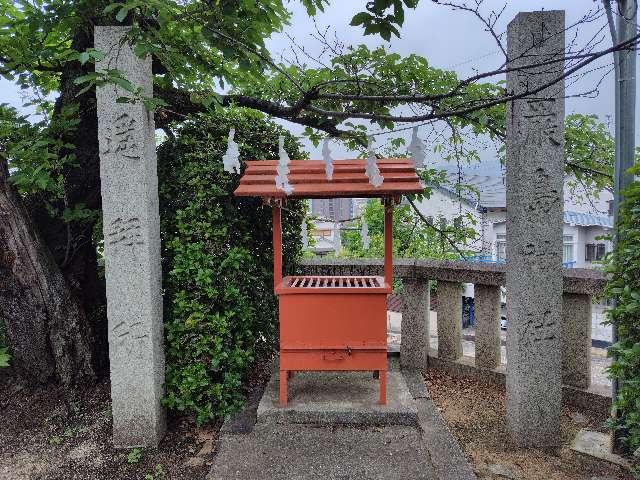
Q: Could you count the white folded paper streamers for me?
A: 8